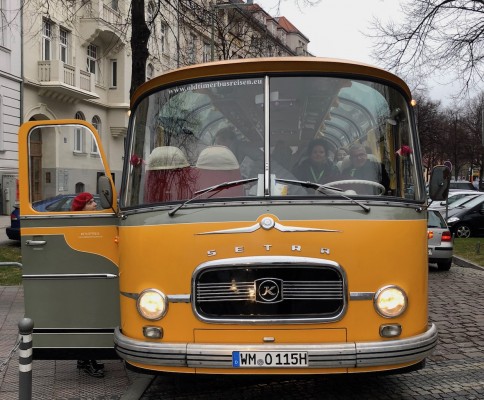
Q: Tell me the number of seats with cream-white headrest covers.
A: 2